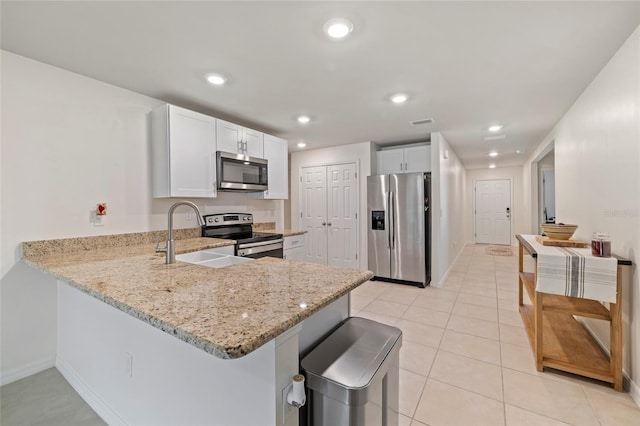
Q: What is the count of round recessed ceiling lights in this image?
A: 8